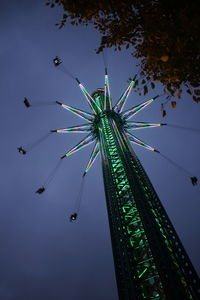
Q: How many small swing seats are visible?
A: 6